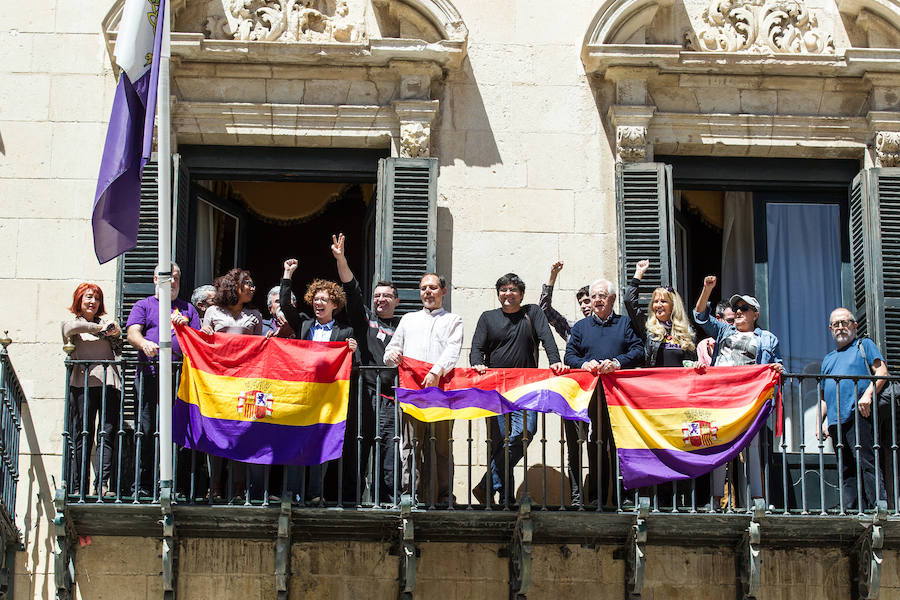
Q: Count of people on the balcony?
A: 15